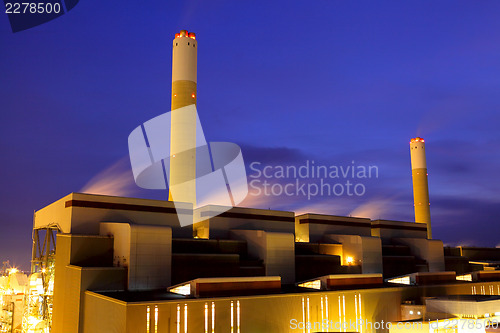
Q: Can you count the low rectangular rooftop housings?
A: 4